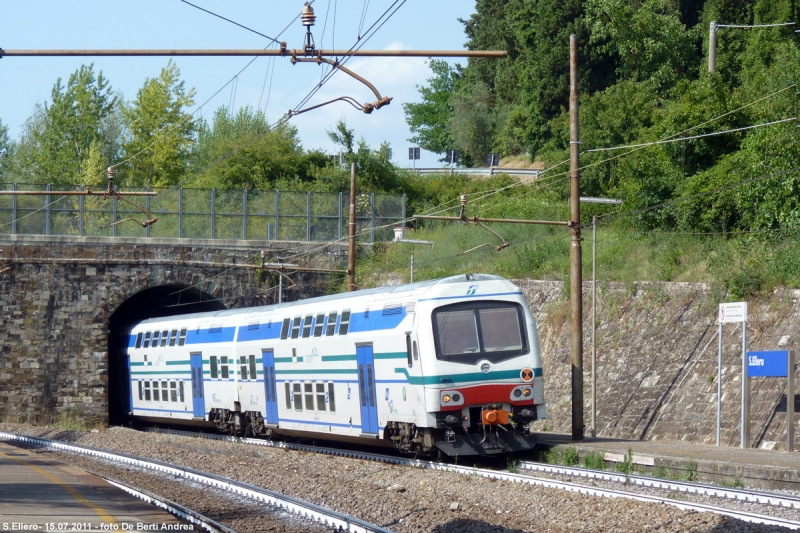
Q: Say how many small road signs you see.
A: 3